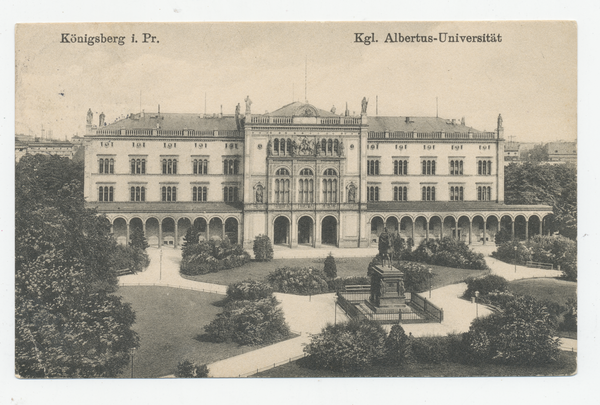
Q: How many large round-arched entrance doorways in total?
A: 3